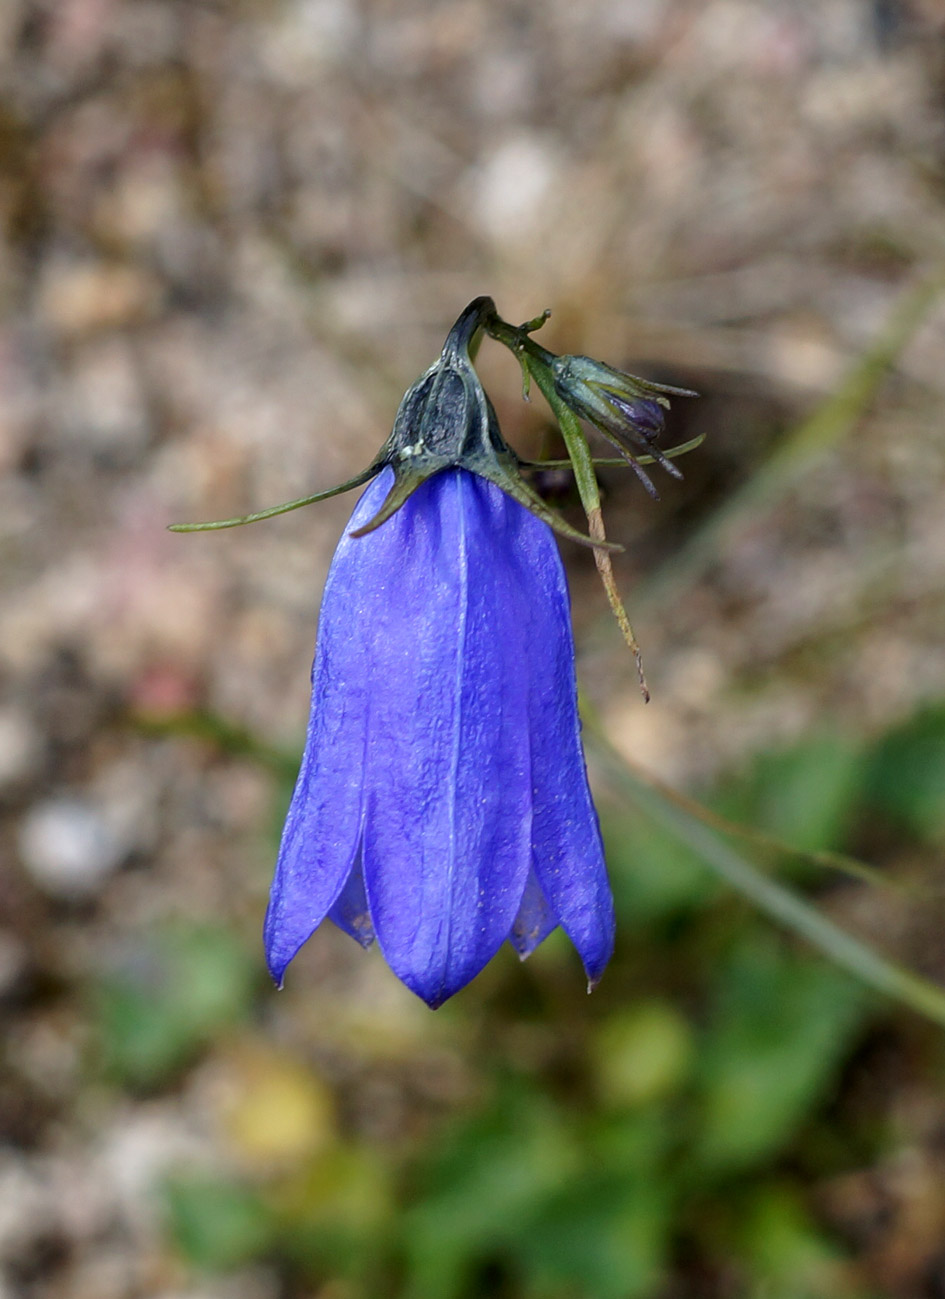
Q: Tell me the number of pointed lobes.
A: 5